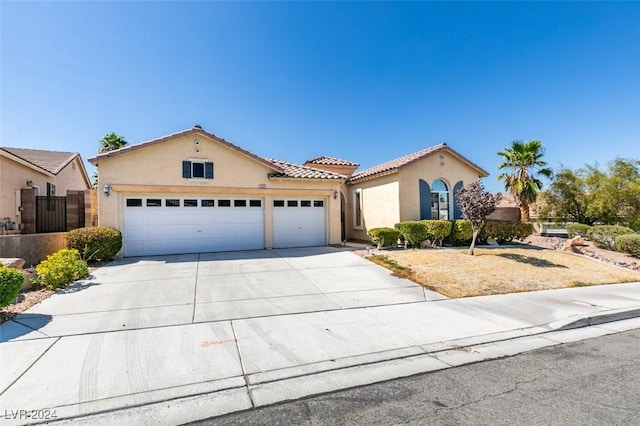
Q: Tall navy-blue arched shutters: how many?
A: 2